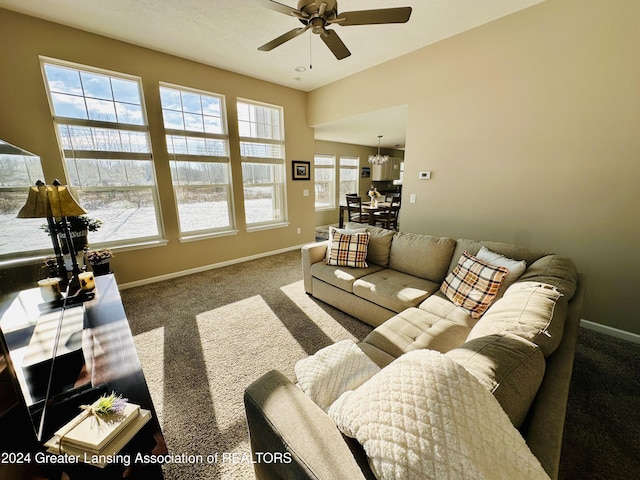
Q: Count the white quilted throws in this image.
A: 1